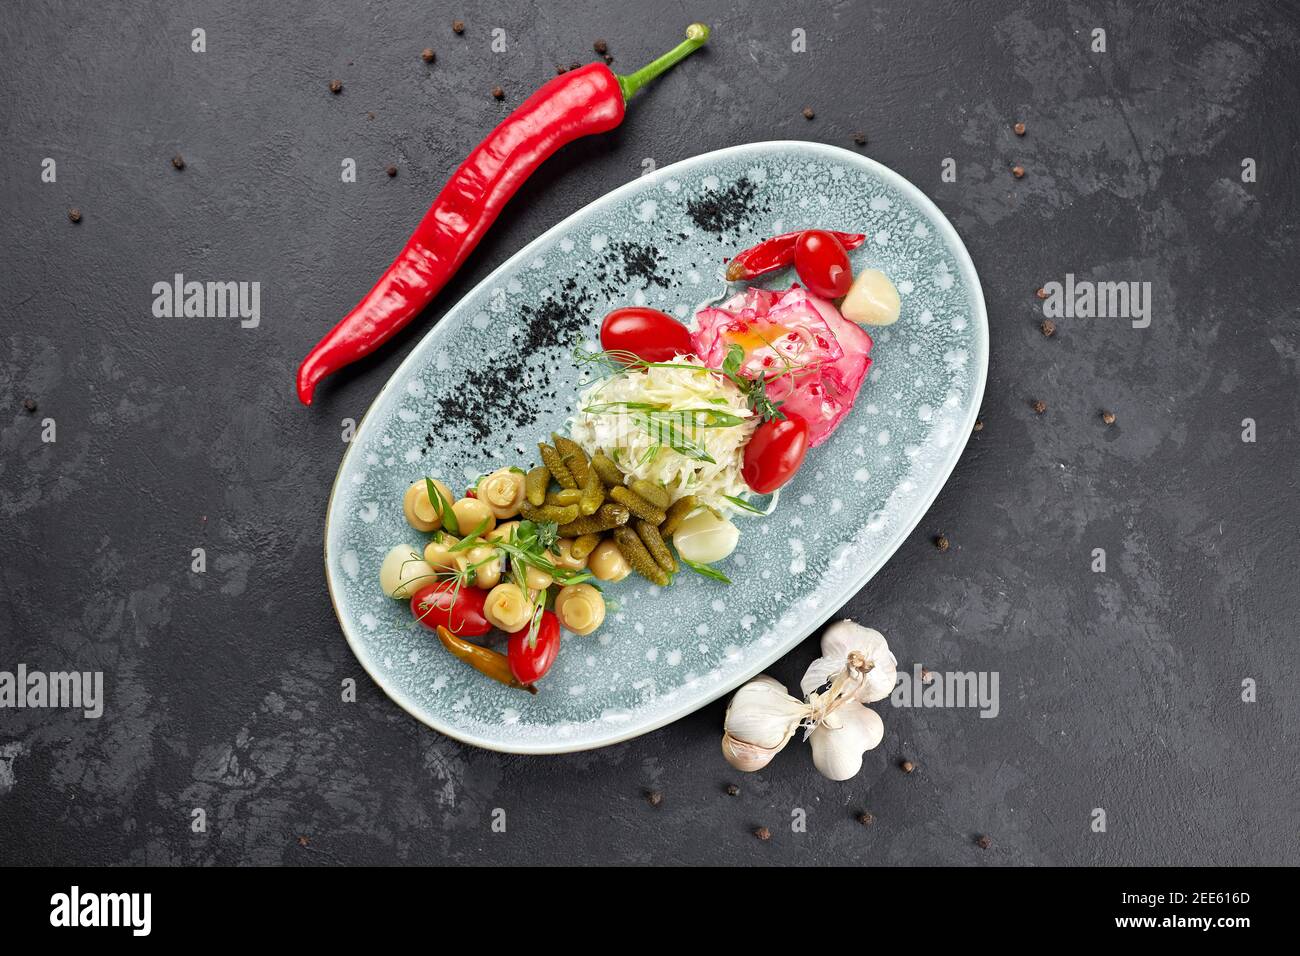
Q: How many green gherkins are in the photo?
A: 14